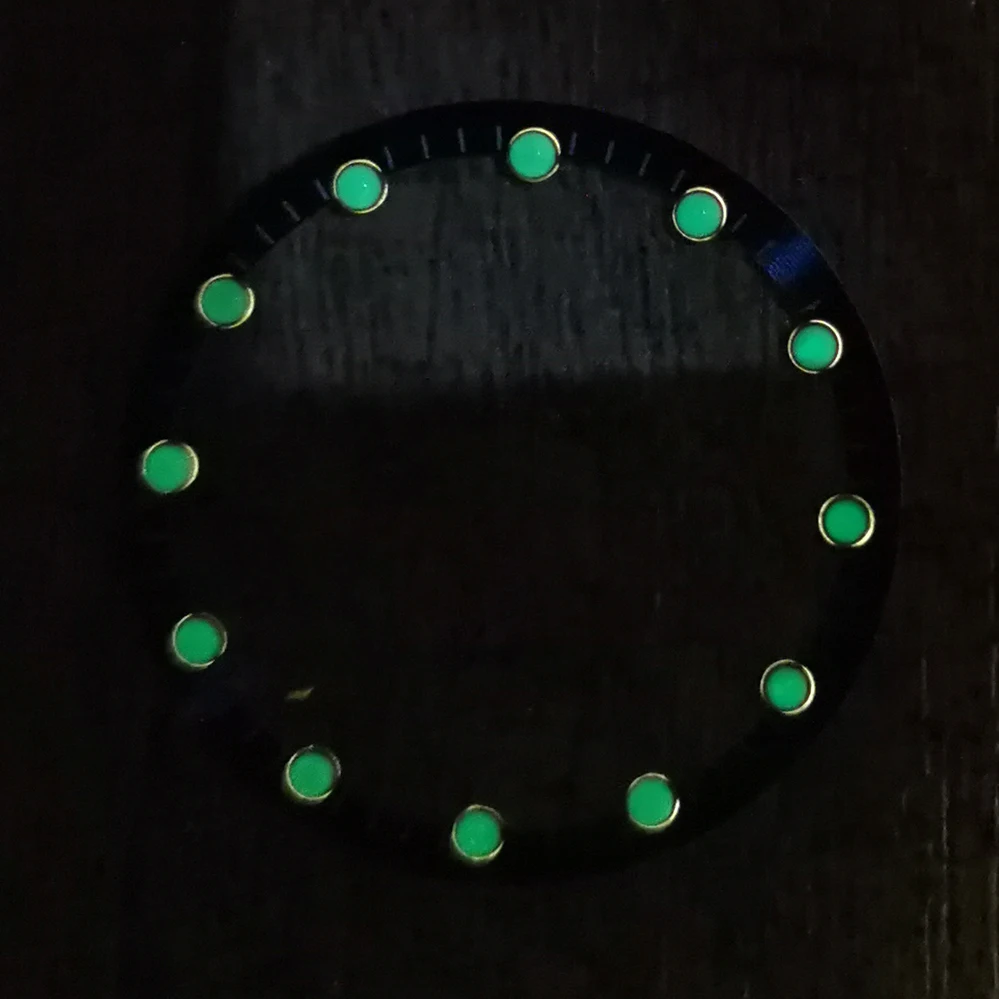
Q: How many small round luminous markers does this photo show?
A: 12